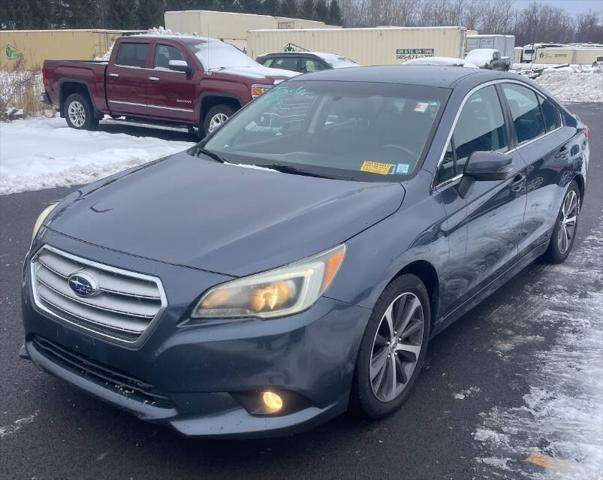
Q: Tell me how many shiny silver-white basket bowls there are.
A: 0